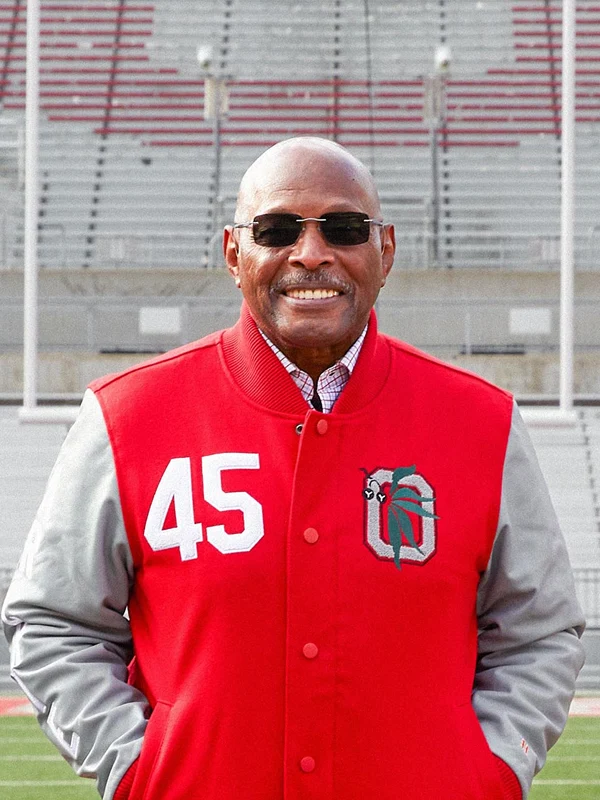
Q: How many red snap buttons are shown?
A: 4